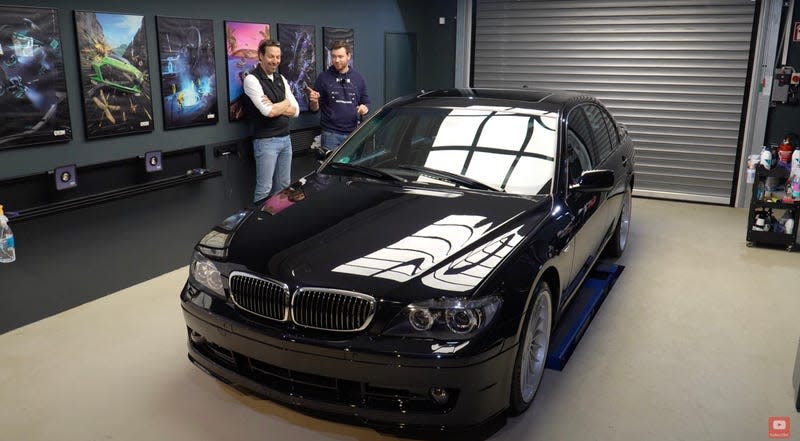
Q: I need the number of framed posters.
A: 6